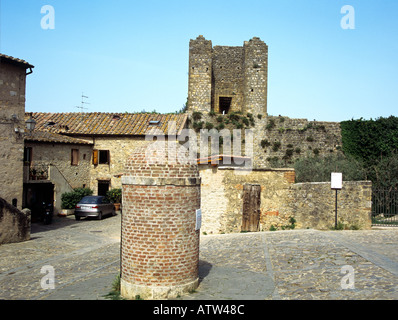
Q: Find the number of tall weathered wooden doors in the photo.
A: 1